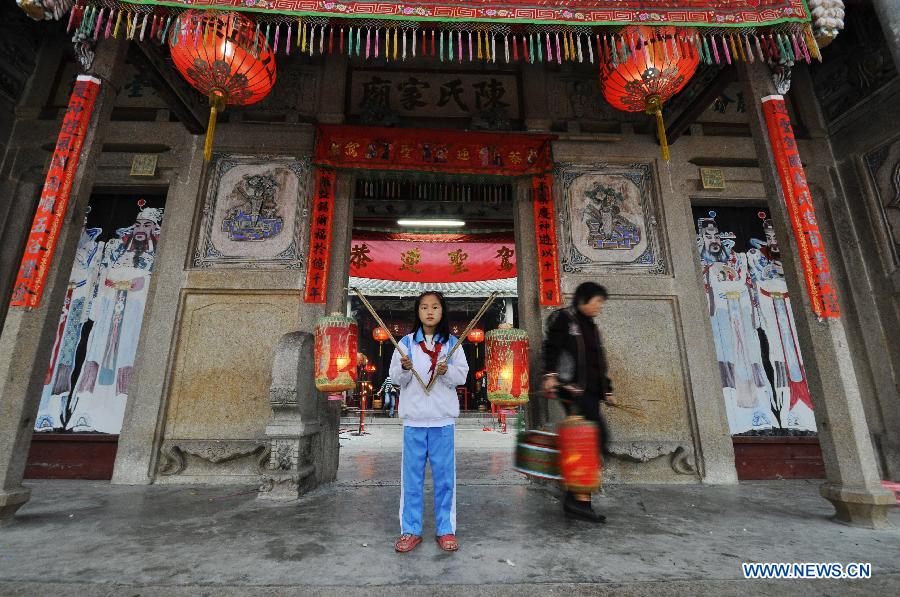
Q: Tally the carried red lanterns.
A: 3